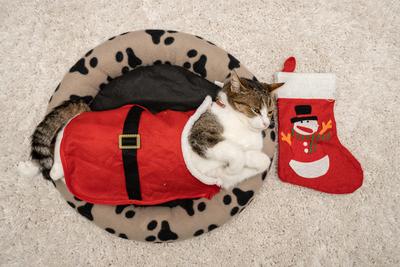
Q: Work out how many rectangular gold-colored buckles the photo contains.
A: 1